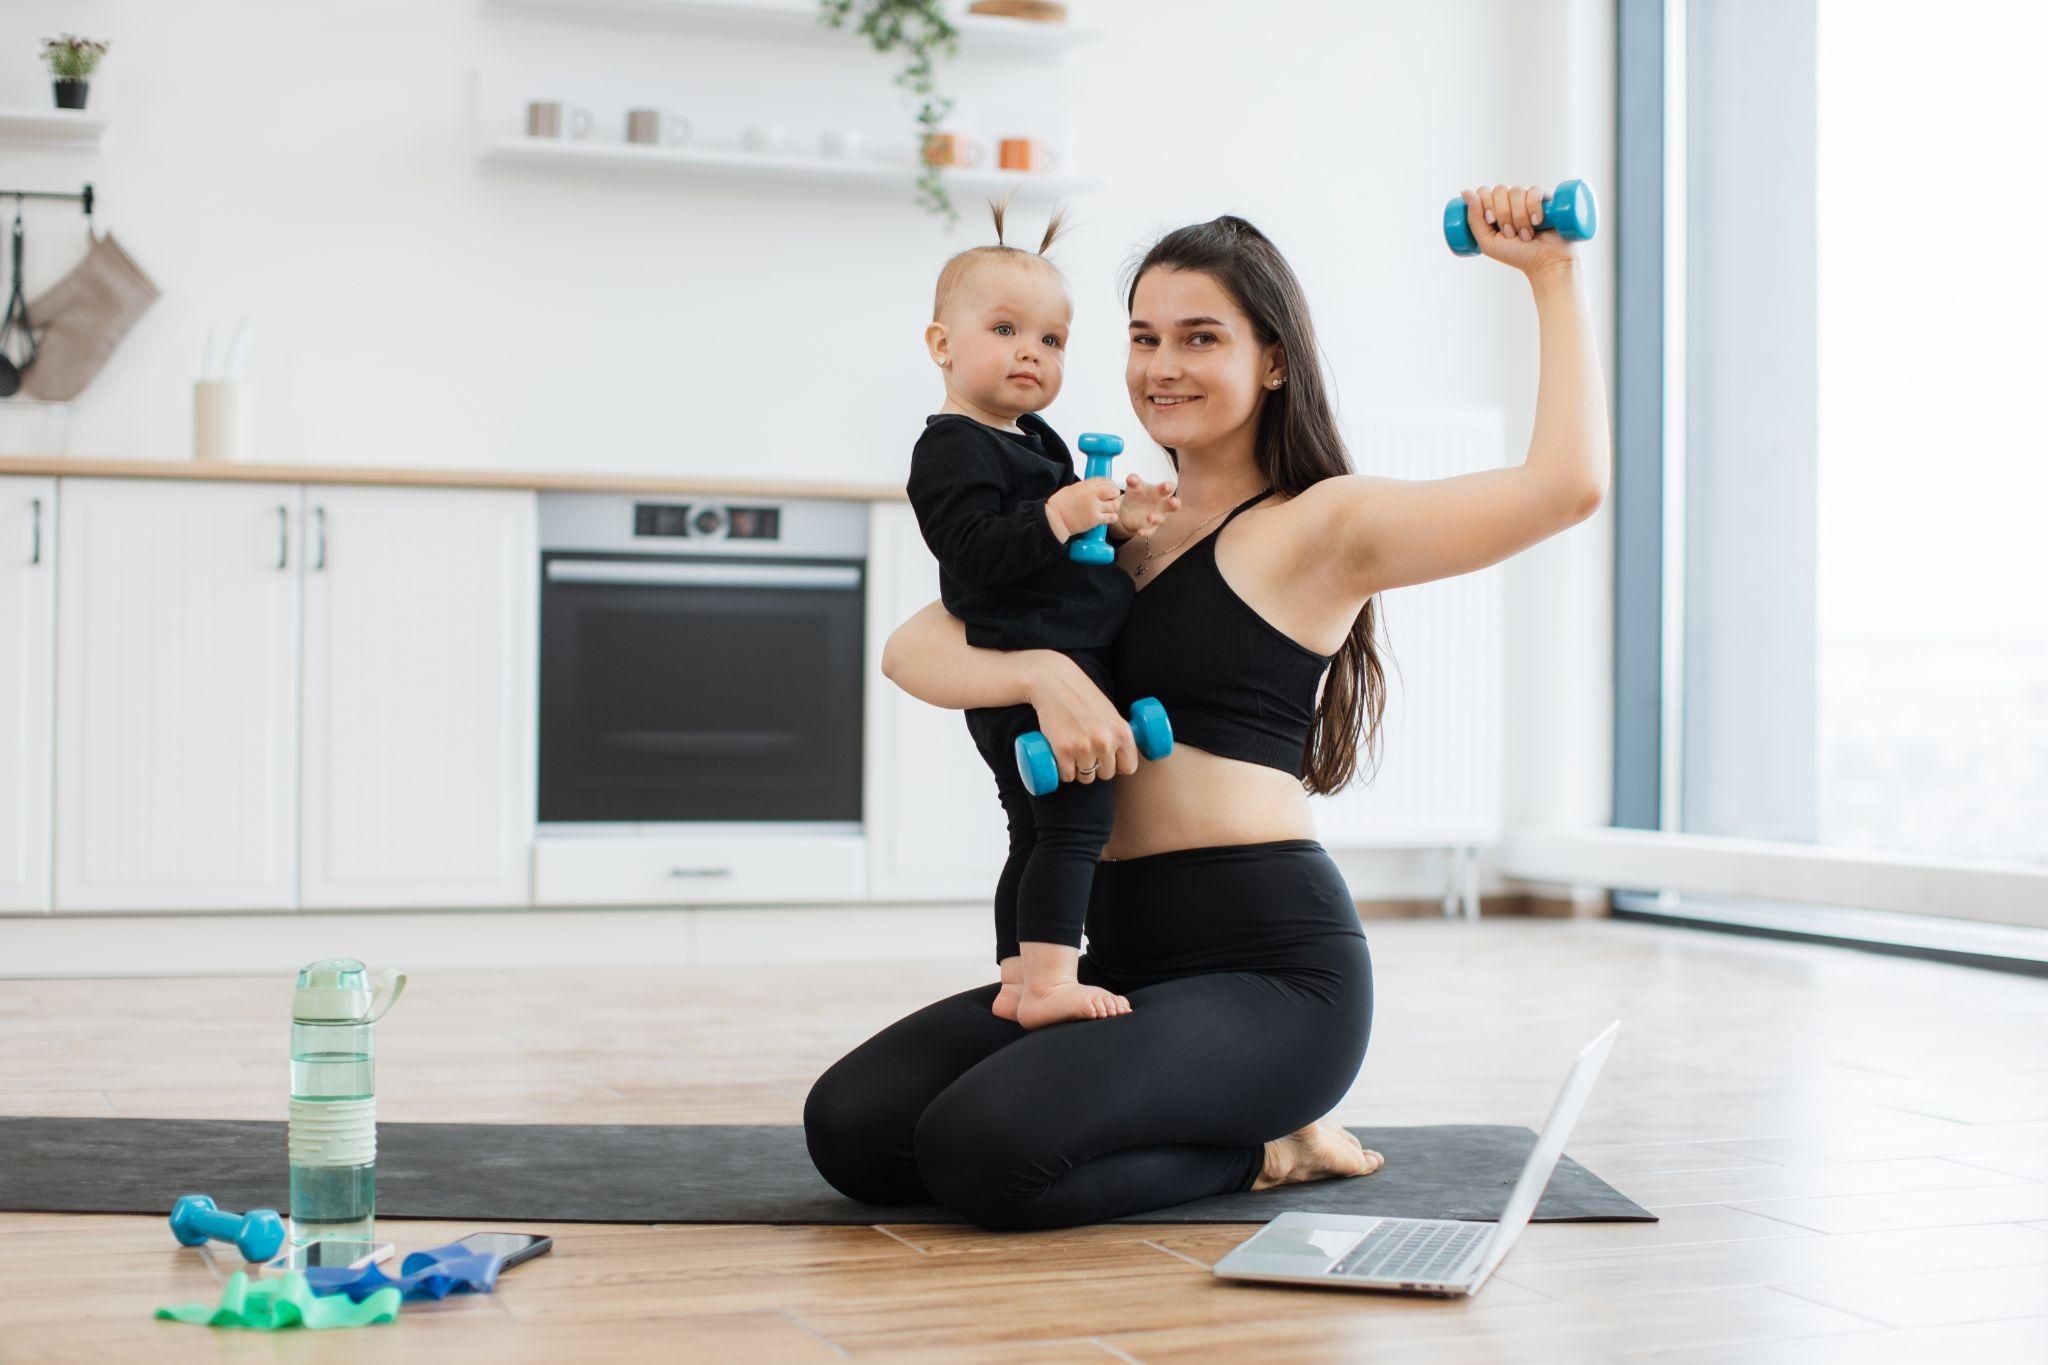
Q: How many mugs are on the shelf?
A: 6